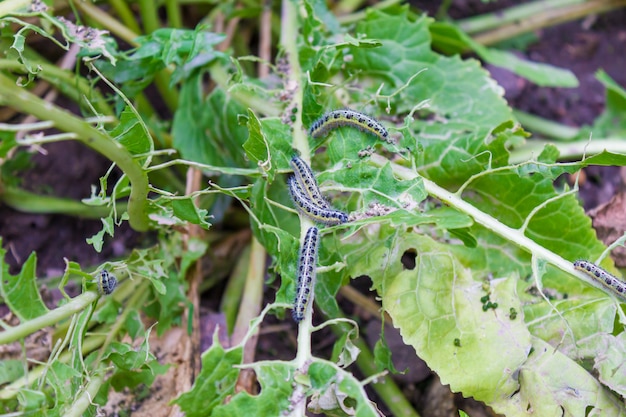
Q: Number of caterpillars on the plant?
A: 6